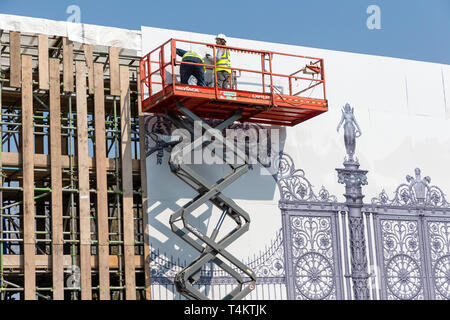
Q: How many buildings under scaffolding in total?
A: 1